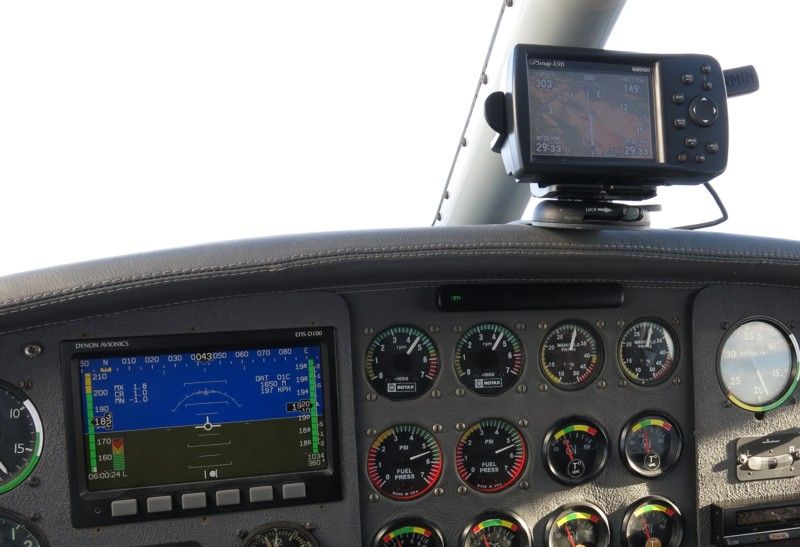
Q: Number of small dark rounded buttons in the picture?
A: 9